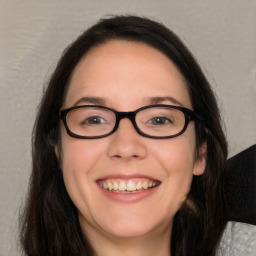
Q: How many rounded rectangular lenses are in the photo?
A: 2